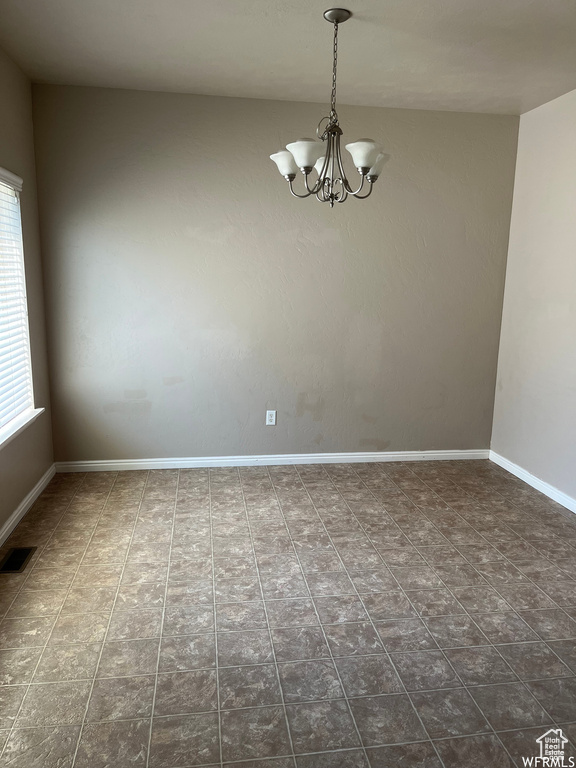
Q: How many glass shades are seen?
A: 5